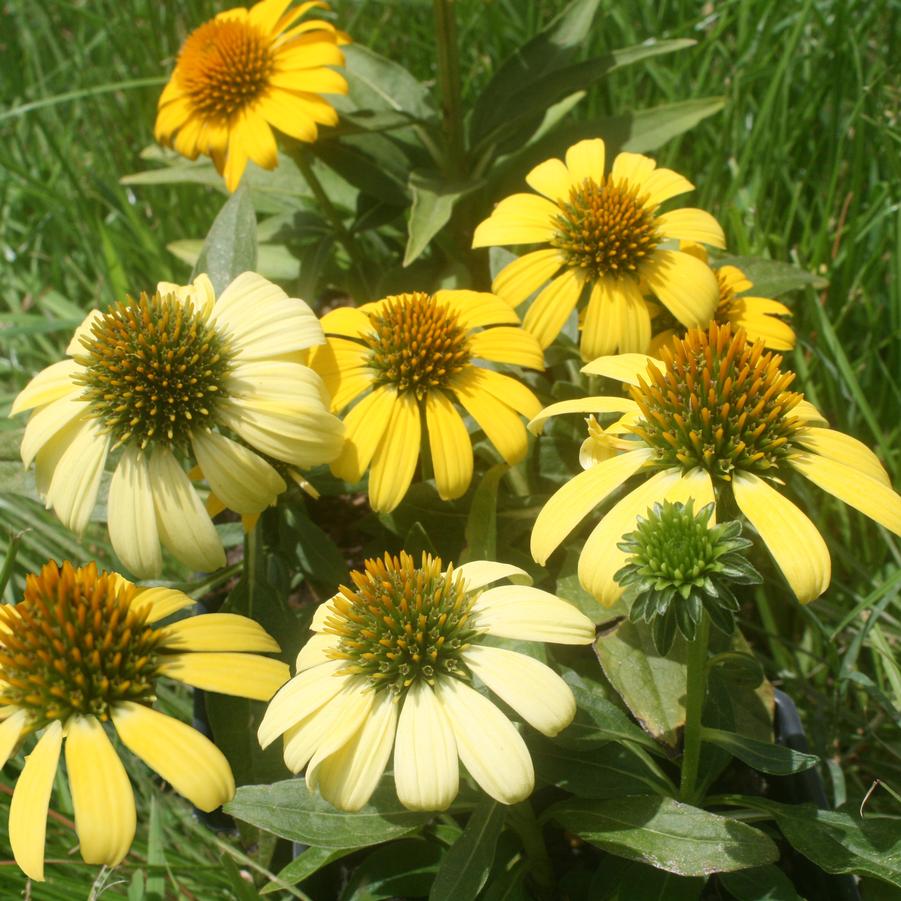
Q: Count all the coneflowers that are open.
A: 8